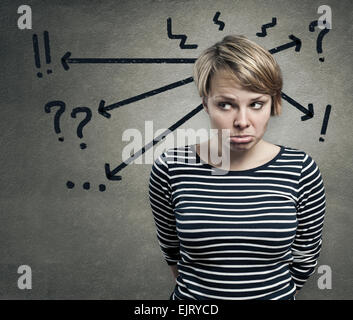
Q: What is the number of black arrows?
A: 5